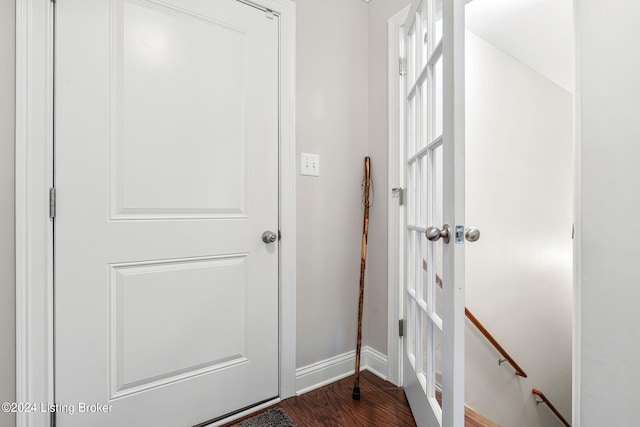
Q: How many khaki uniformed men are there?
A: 0